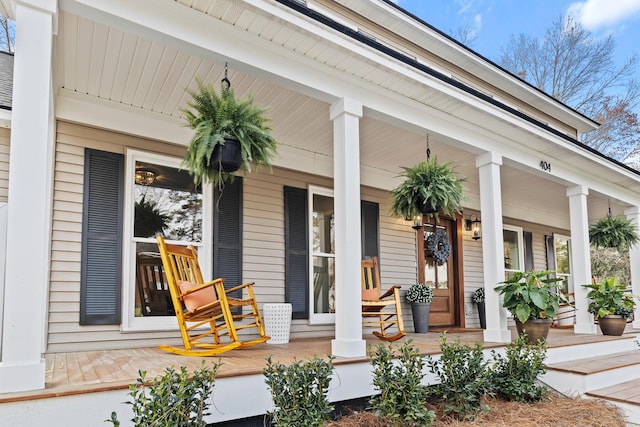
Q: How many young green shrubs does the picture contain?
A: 5